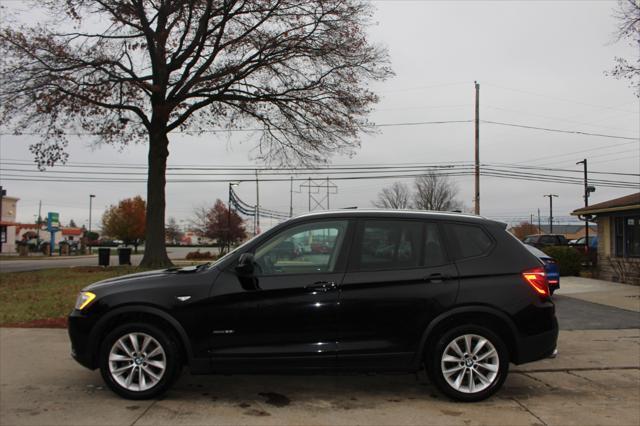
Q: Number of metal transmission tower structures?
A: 1